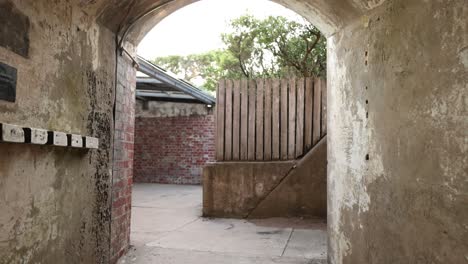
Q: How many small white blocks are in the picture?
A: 5